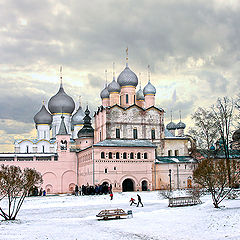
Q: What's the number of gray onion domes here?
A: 10